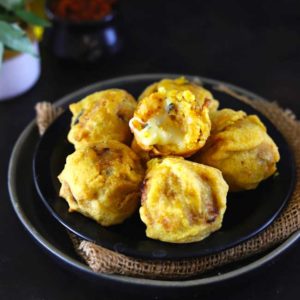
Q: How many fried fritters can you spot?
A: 6